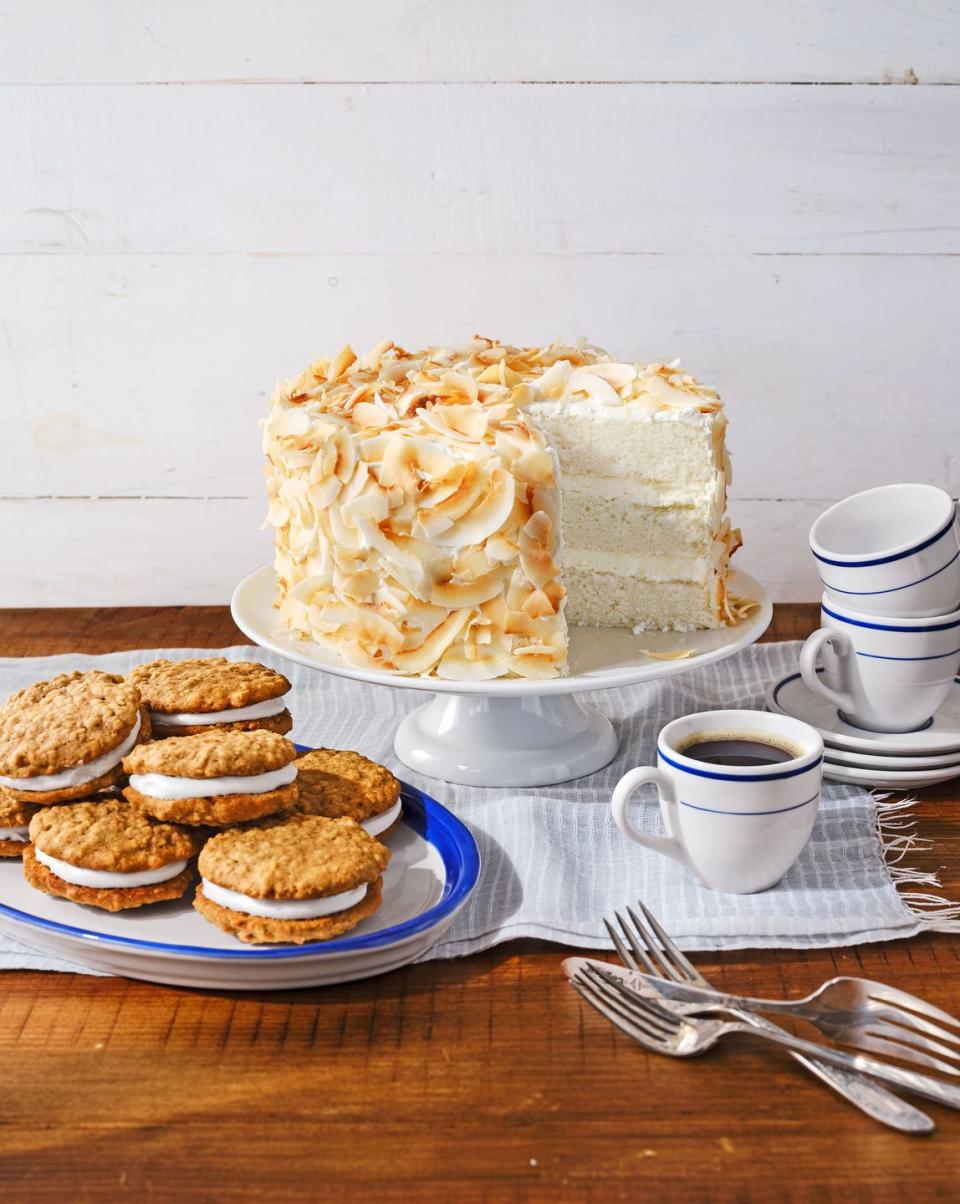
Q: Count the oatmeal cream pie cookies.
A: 7